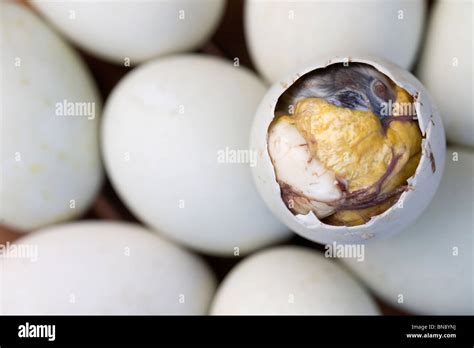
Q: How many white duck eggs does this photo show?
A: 9